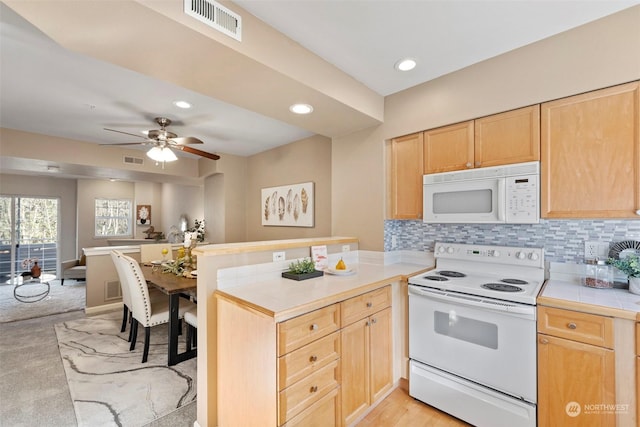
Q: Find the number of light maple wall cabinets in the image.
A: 4